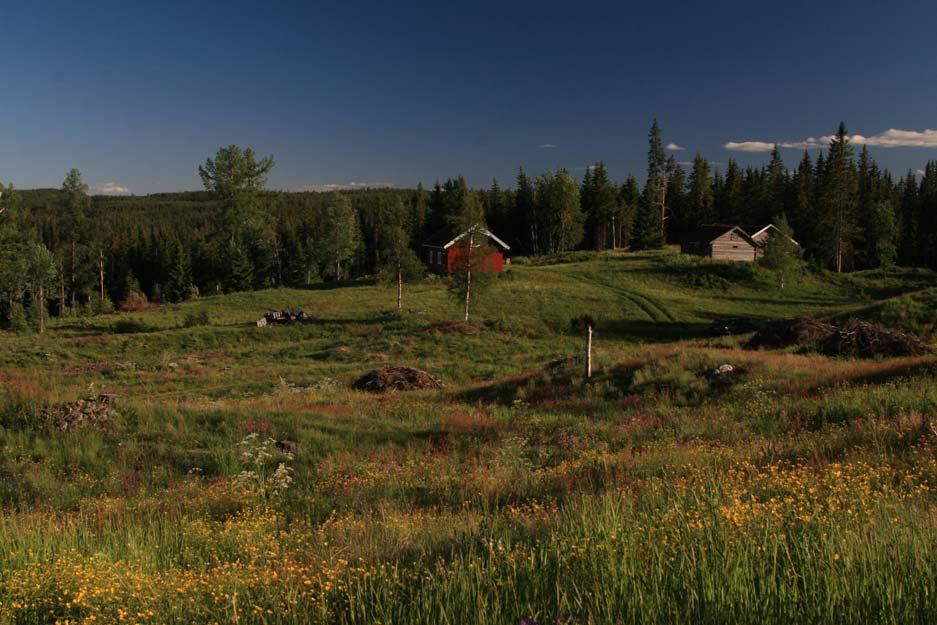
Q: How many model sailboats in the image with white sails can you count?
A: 0